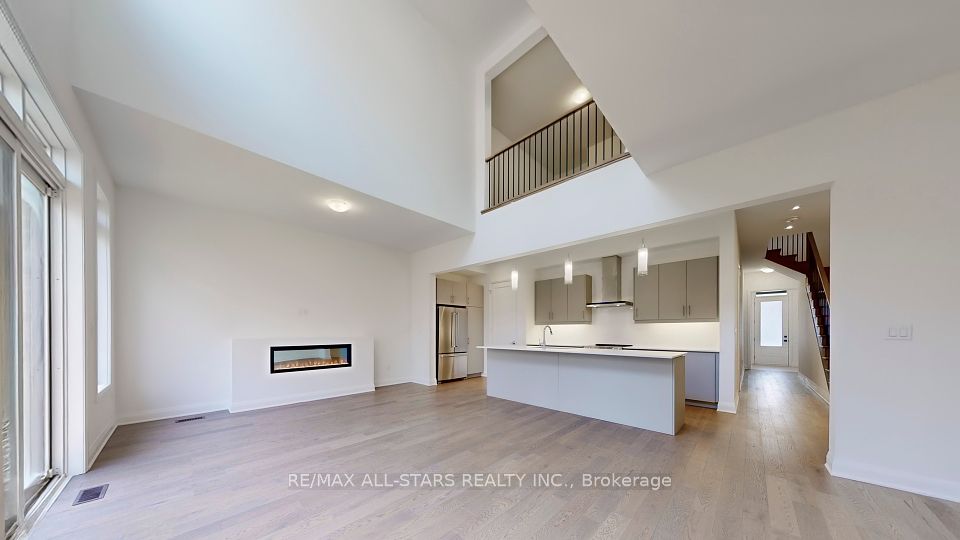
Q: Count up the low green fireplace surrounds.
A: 0